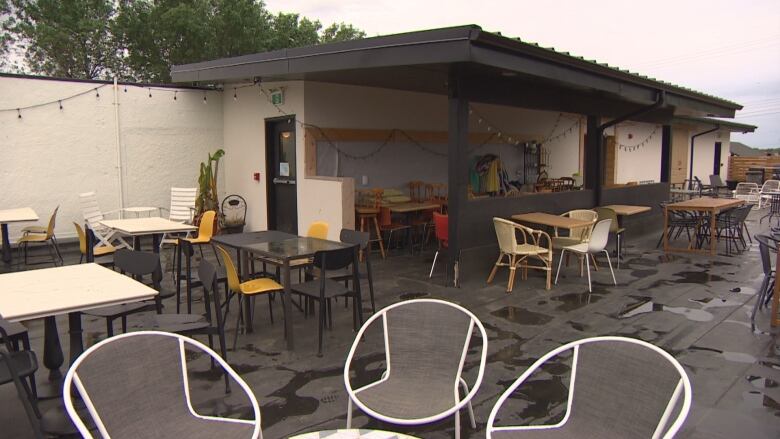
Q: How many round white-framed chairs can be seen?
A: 3